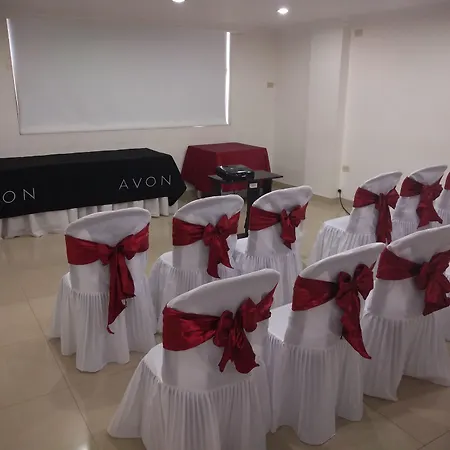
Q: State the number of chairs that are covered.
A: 9